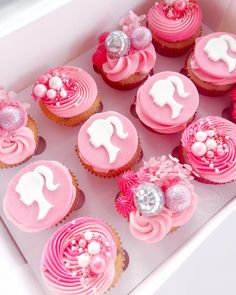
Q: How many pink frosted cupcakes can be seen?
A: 12